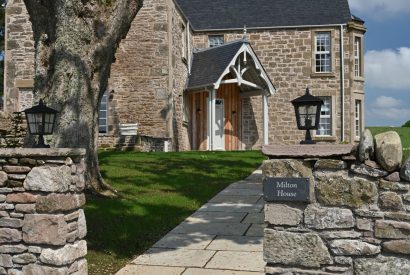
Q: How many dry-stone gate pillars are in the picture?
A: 2